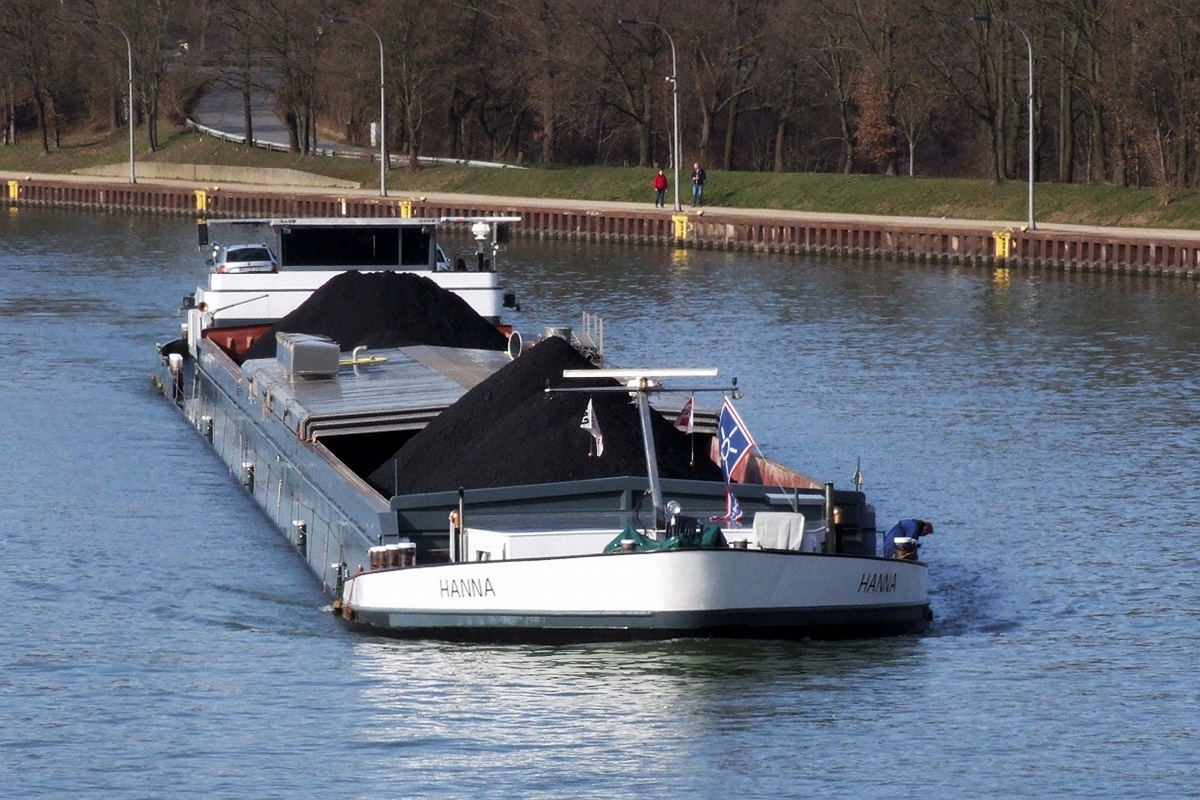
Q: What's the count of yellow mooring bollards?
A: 5